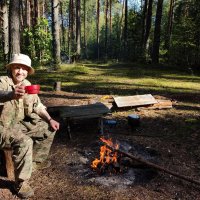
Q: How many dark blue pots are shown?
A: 2